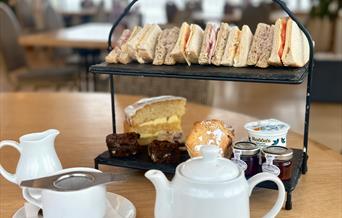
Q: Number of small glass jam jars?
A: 2